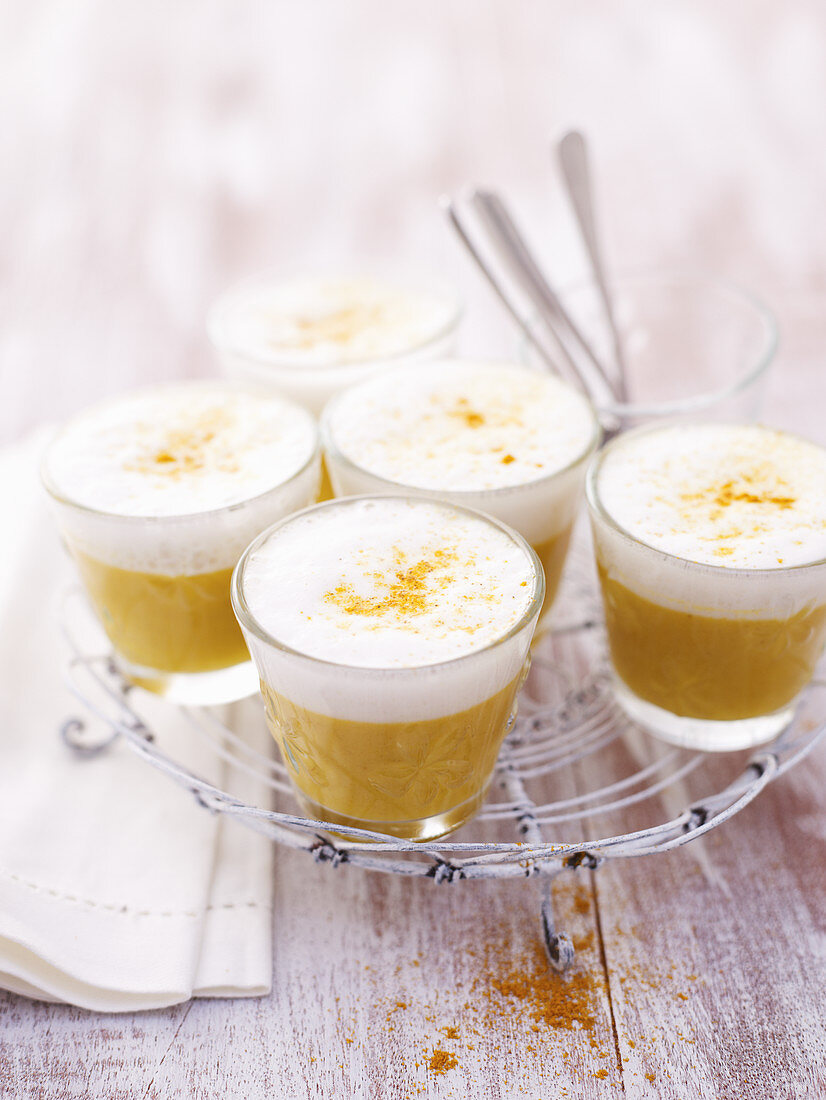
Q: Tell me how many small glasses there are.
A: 6